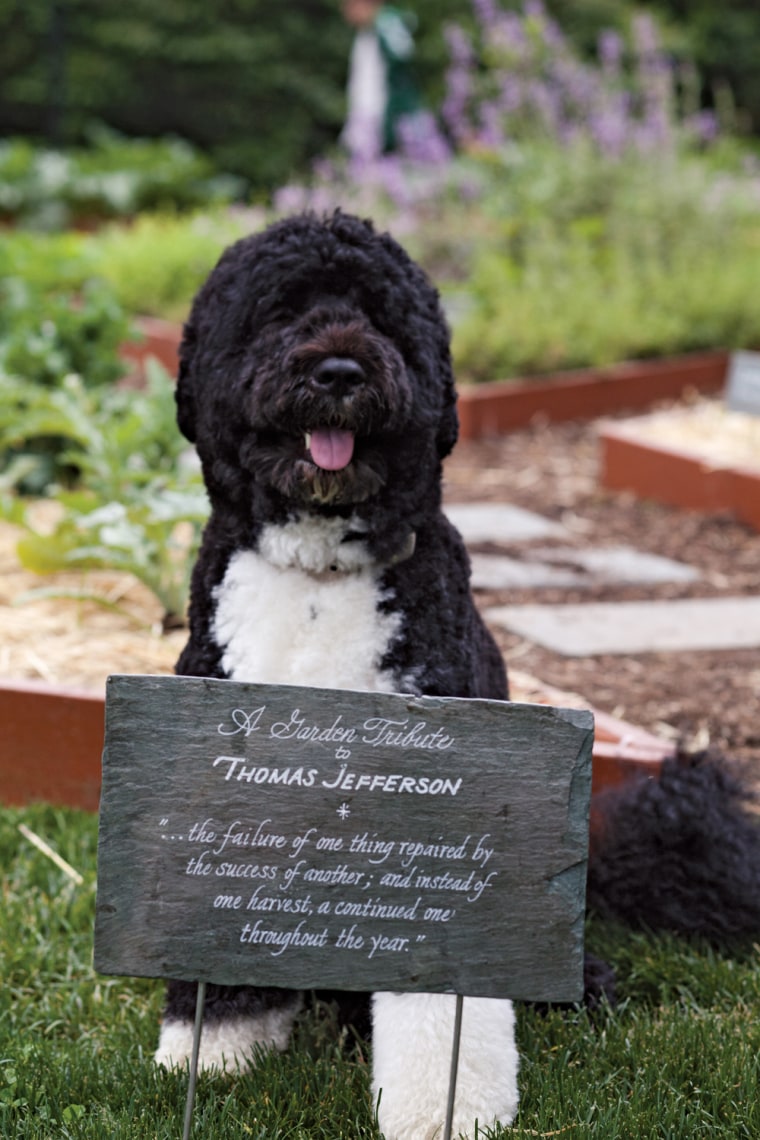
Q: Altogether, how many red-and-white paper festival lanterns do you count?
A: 0